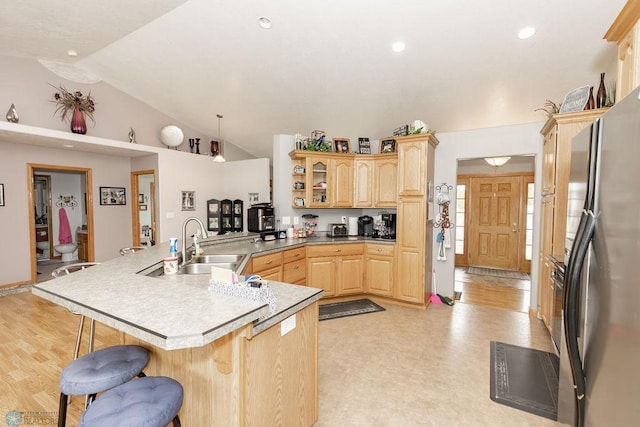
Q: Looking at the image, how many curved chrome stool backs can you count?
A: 2